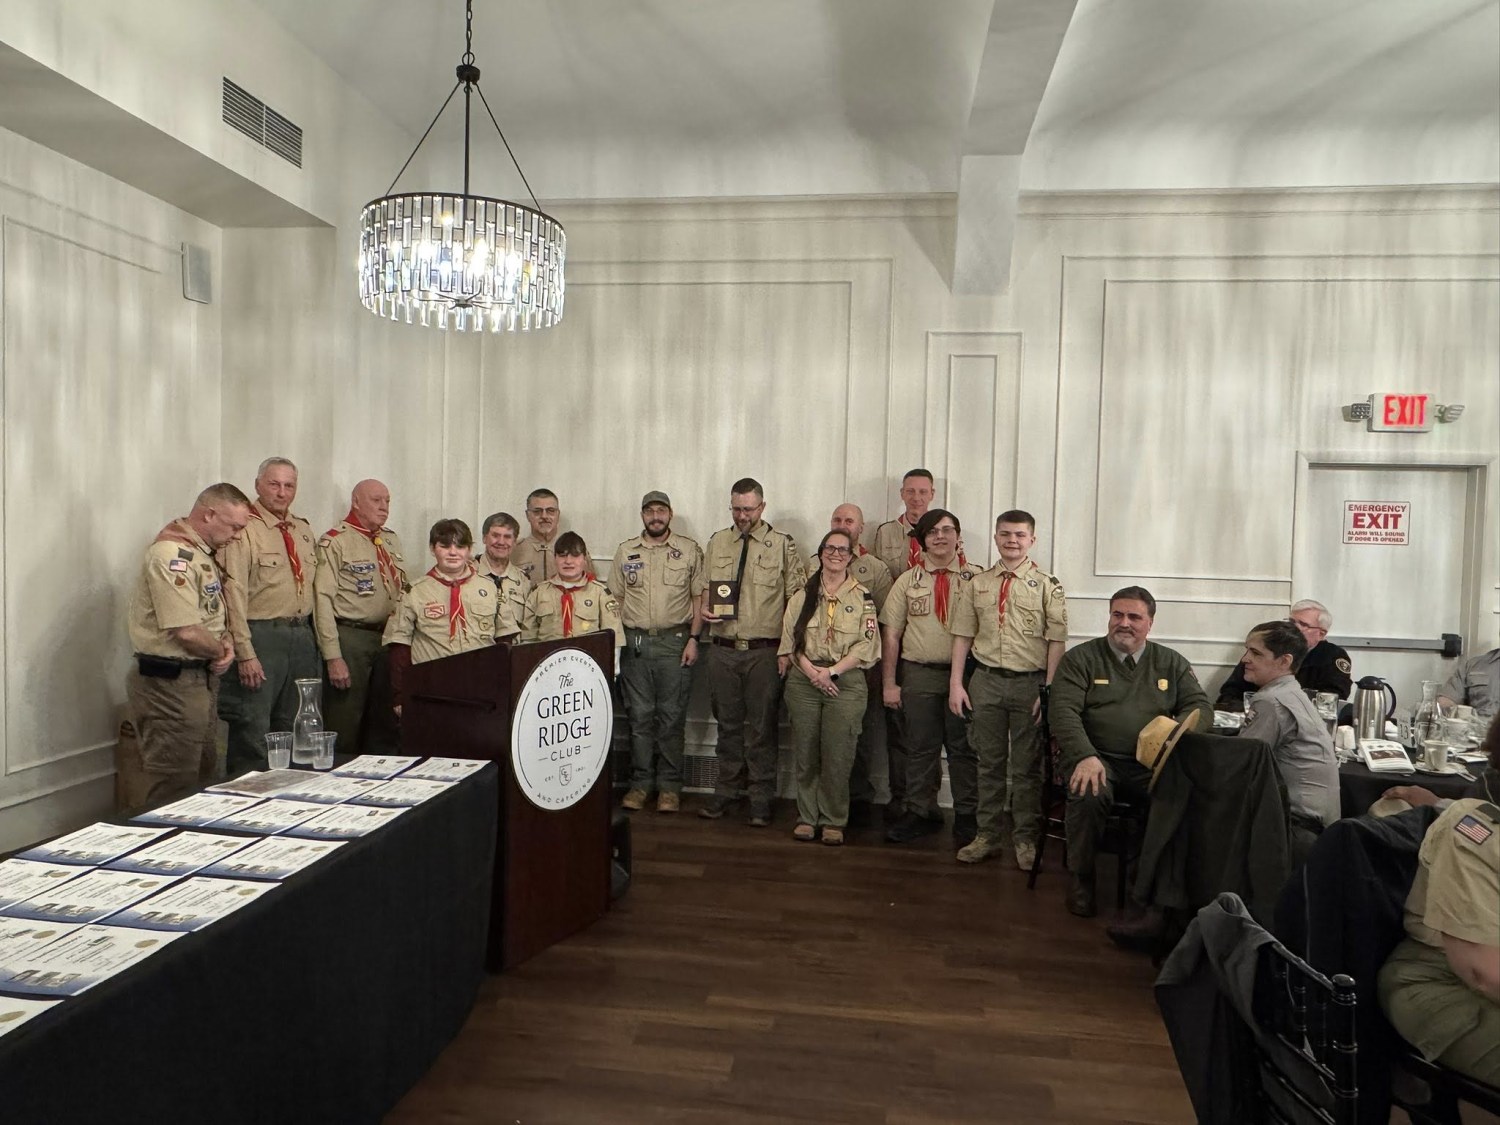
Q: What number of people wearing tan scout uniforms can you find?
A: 15